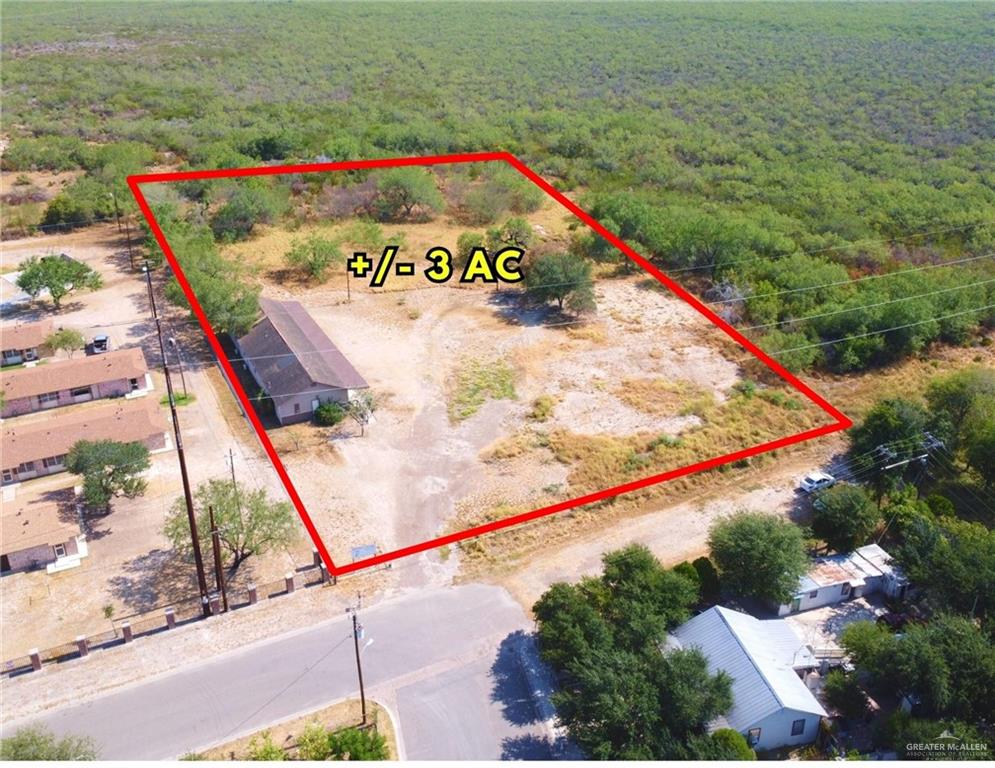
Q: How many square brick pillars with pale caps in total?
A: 9